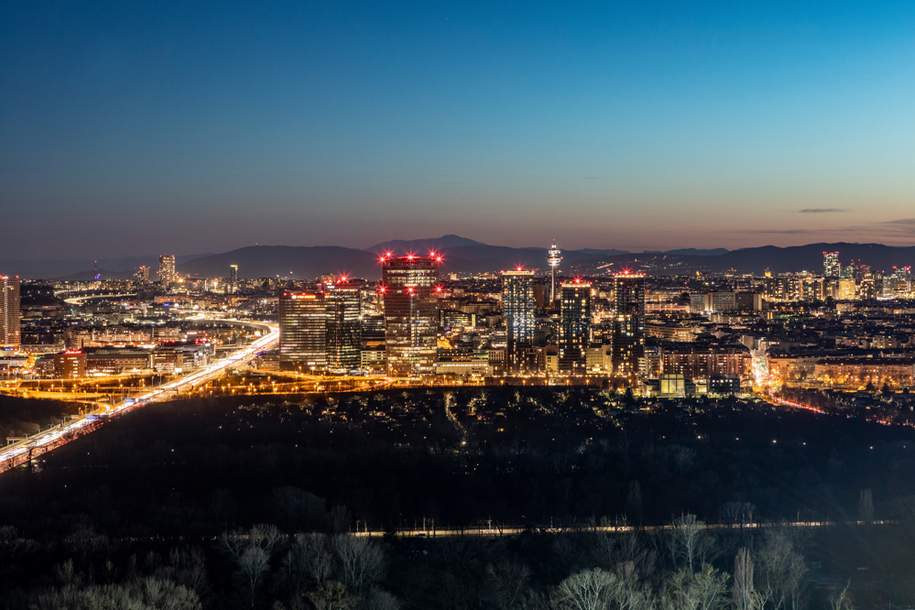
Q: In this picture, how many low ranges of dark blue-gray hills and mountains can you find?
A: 1